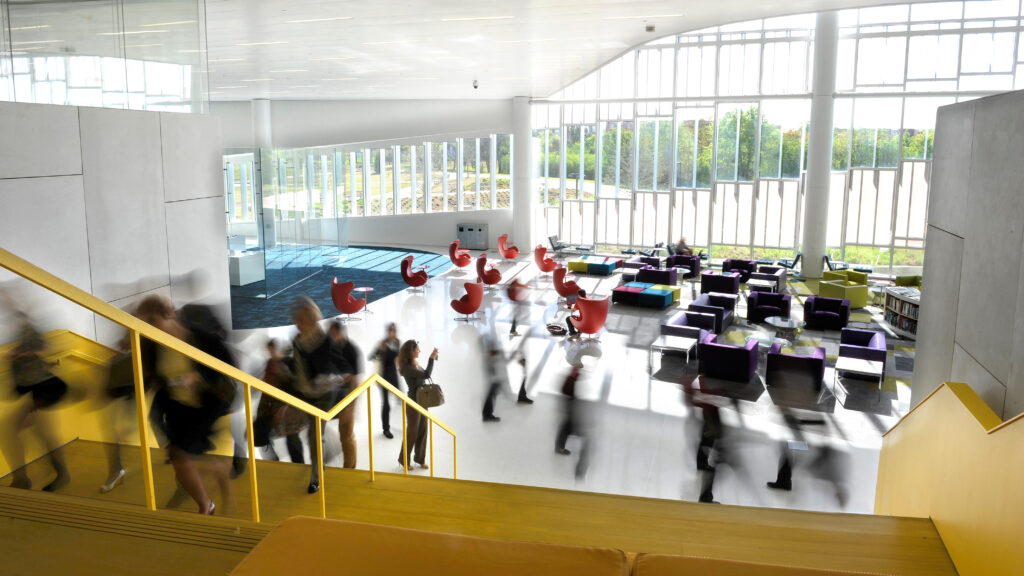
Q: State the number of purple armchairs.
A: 13